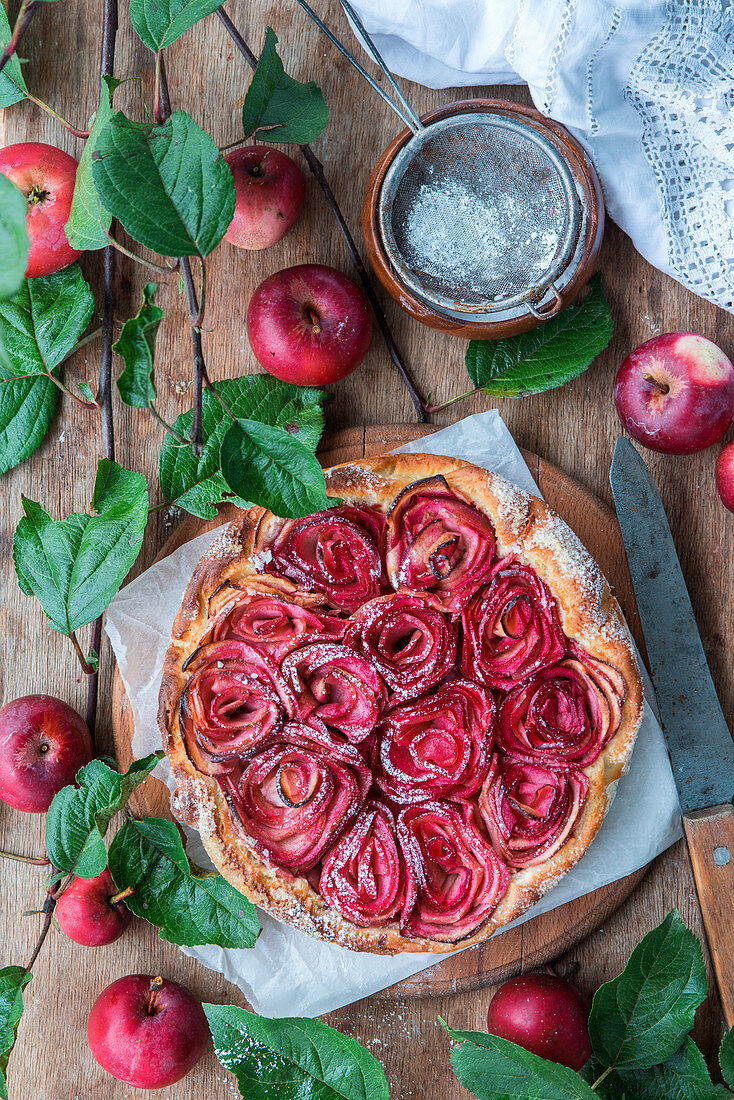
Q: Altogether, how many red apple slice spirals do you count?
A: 13